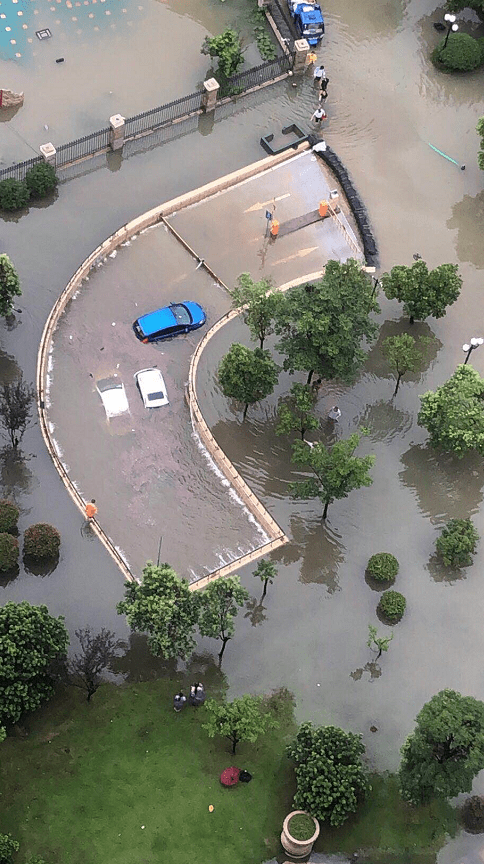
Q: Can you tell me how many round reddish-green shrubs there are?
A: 3